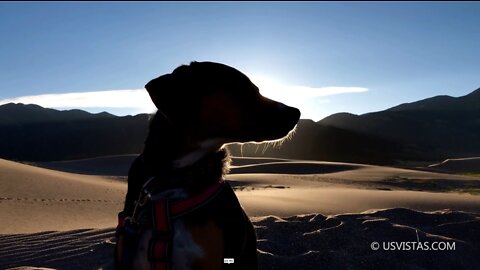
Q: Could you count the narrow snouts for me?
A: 1